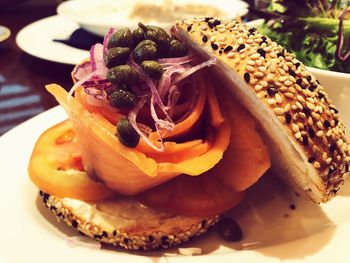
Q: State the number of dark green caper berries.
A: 11